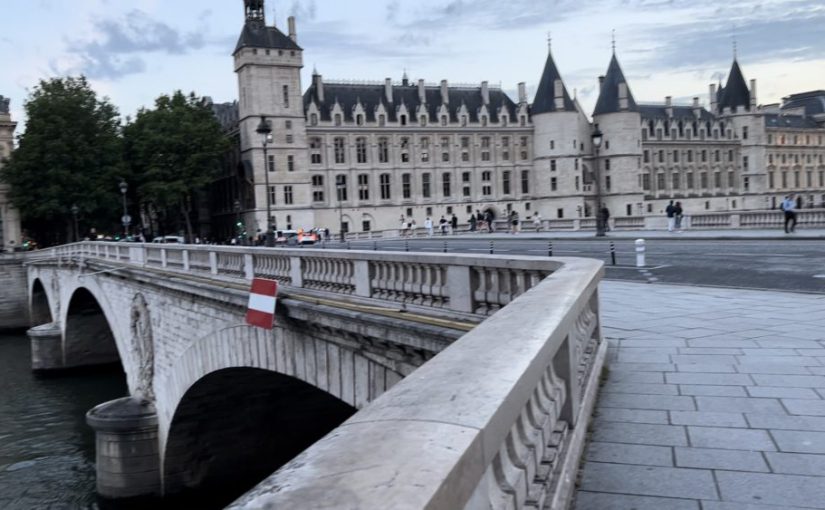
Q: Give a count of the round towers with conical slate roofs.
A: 3